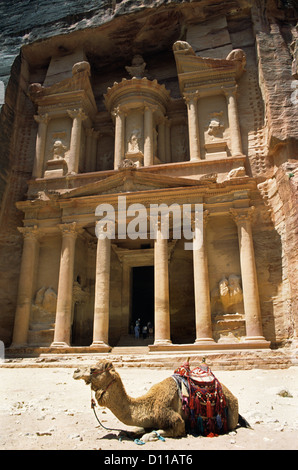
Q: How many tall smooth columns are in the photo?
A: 6